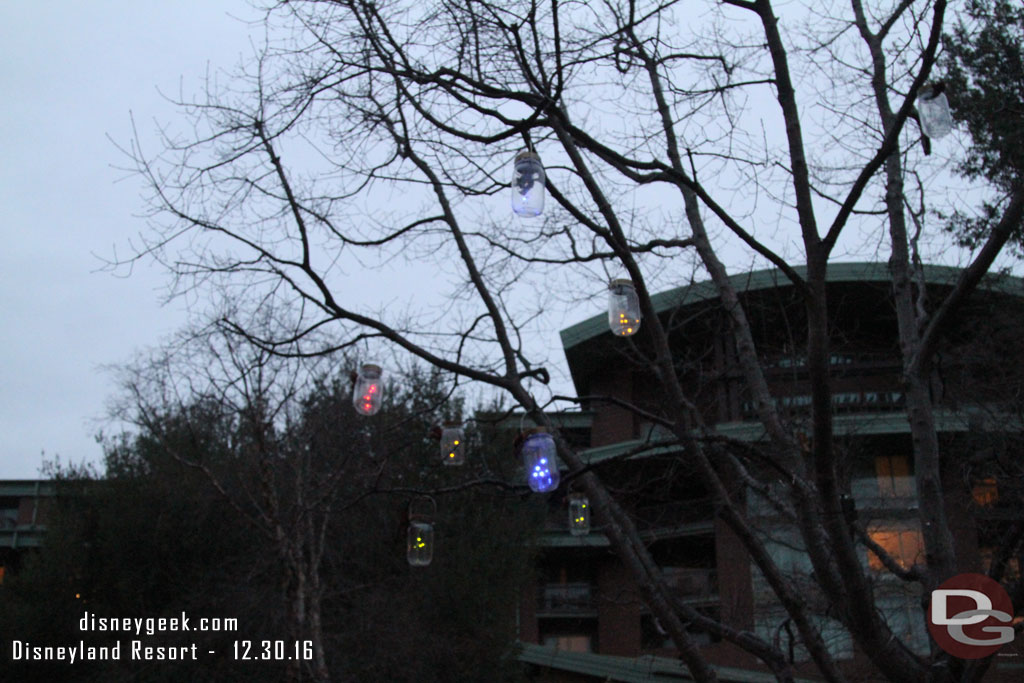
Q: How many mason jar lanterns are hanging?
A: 8